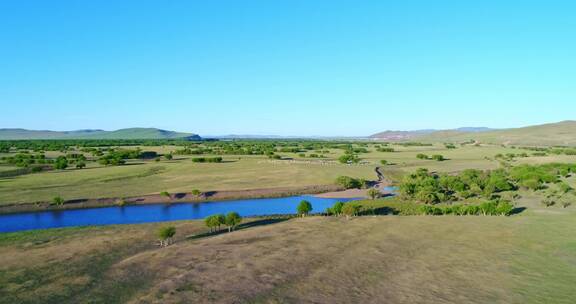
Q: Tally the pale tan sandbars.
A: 1